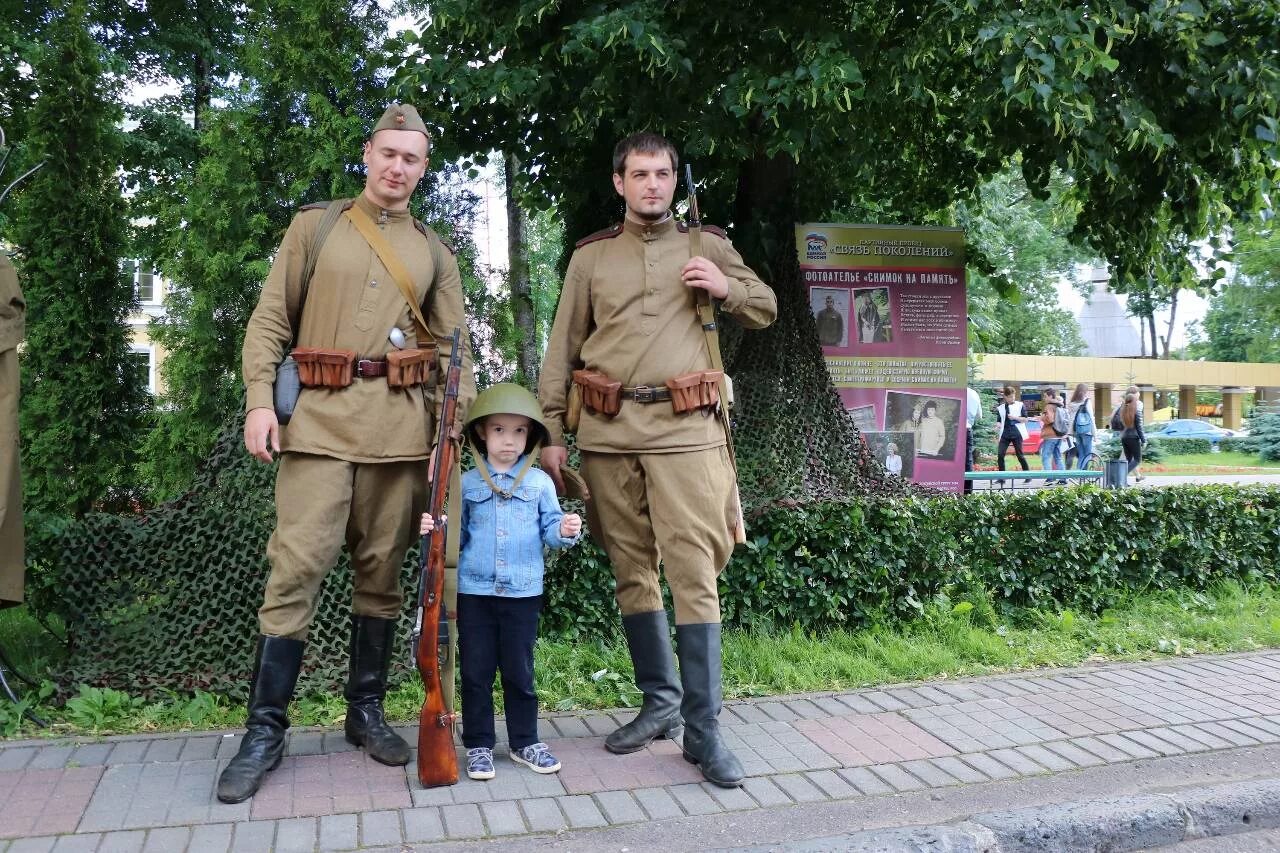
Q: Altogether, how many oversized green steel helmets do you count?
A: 1